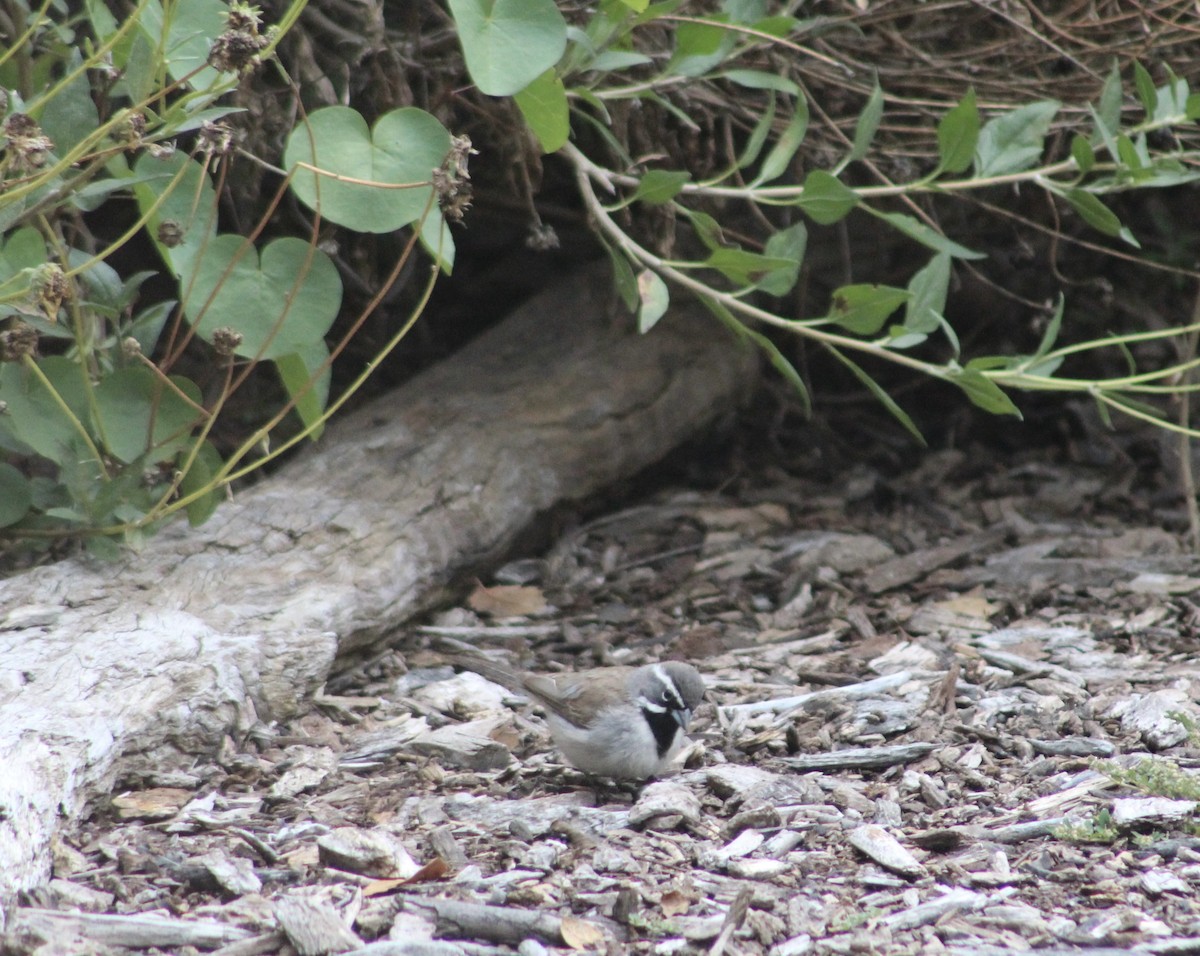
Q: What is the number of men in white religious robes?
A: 0